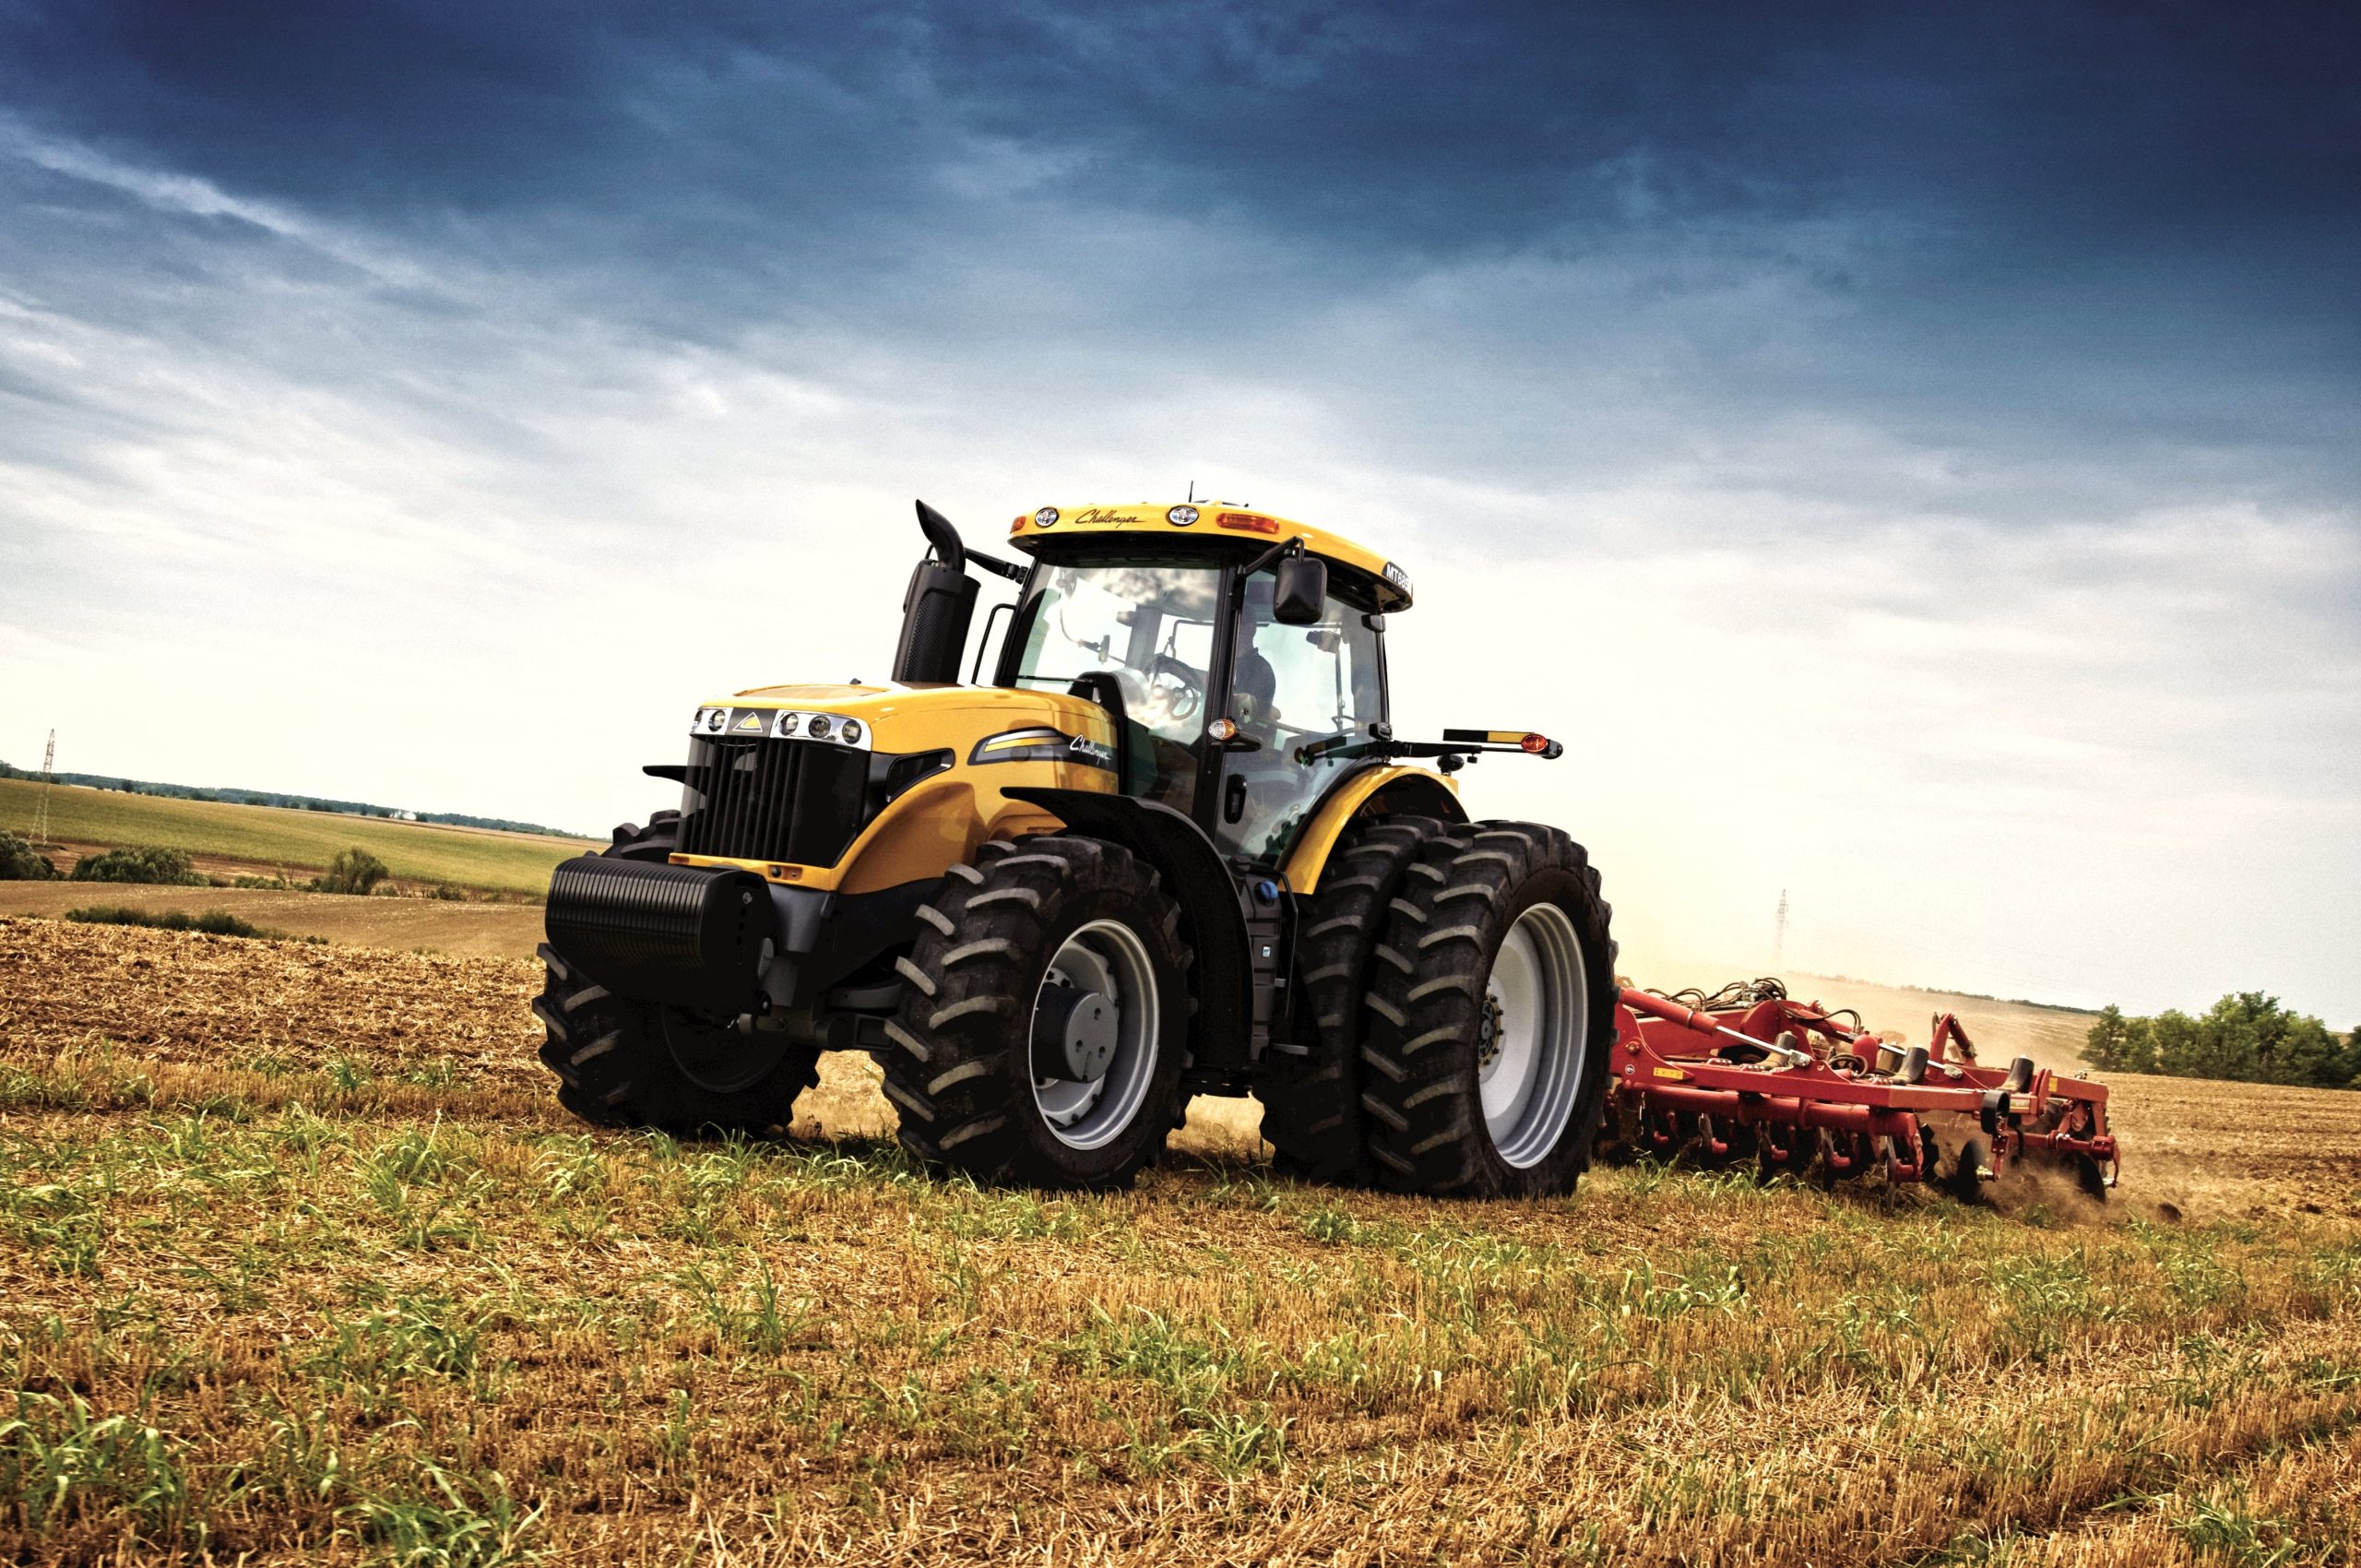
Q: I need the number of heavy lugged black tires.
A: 4